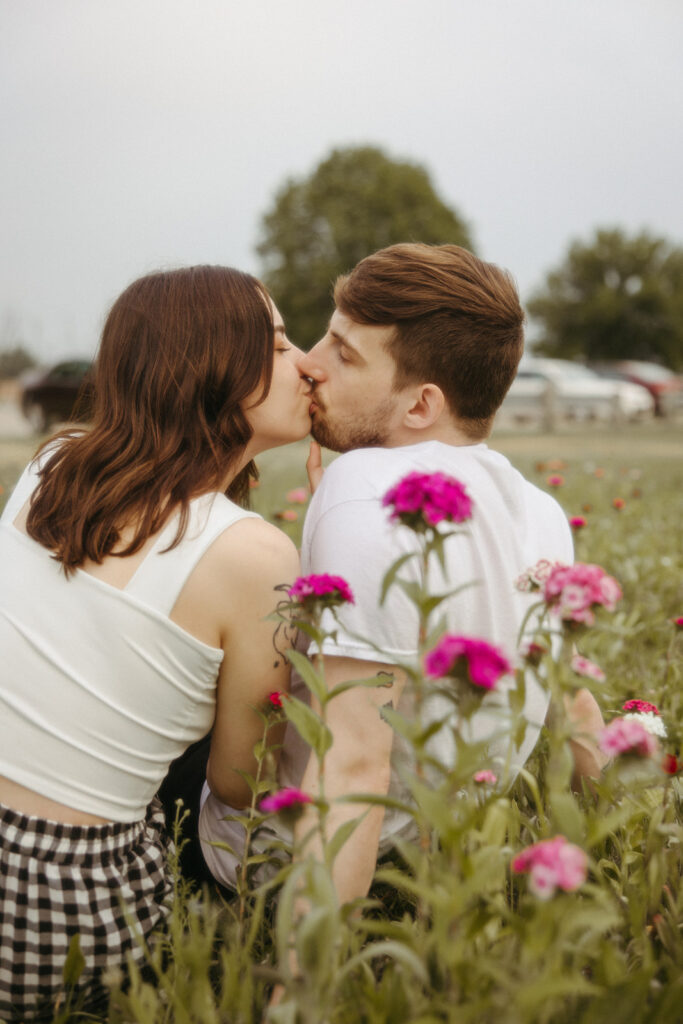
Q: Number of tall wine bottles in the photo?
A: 0